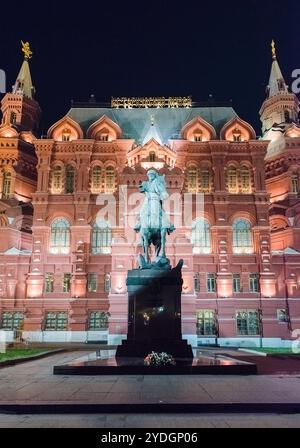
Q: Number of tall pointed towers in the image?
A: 2